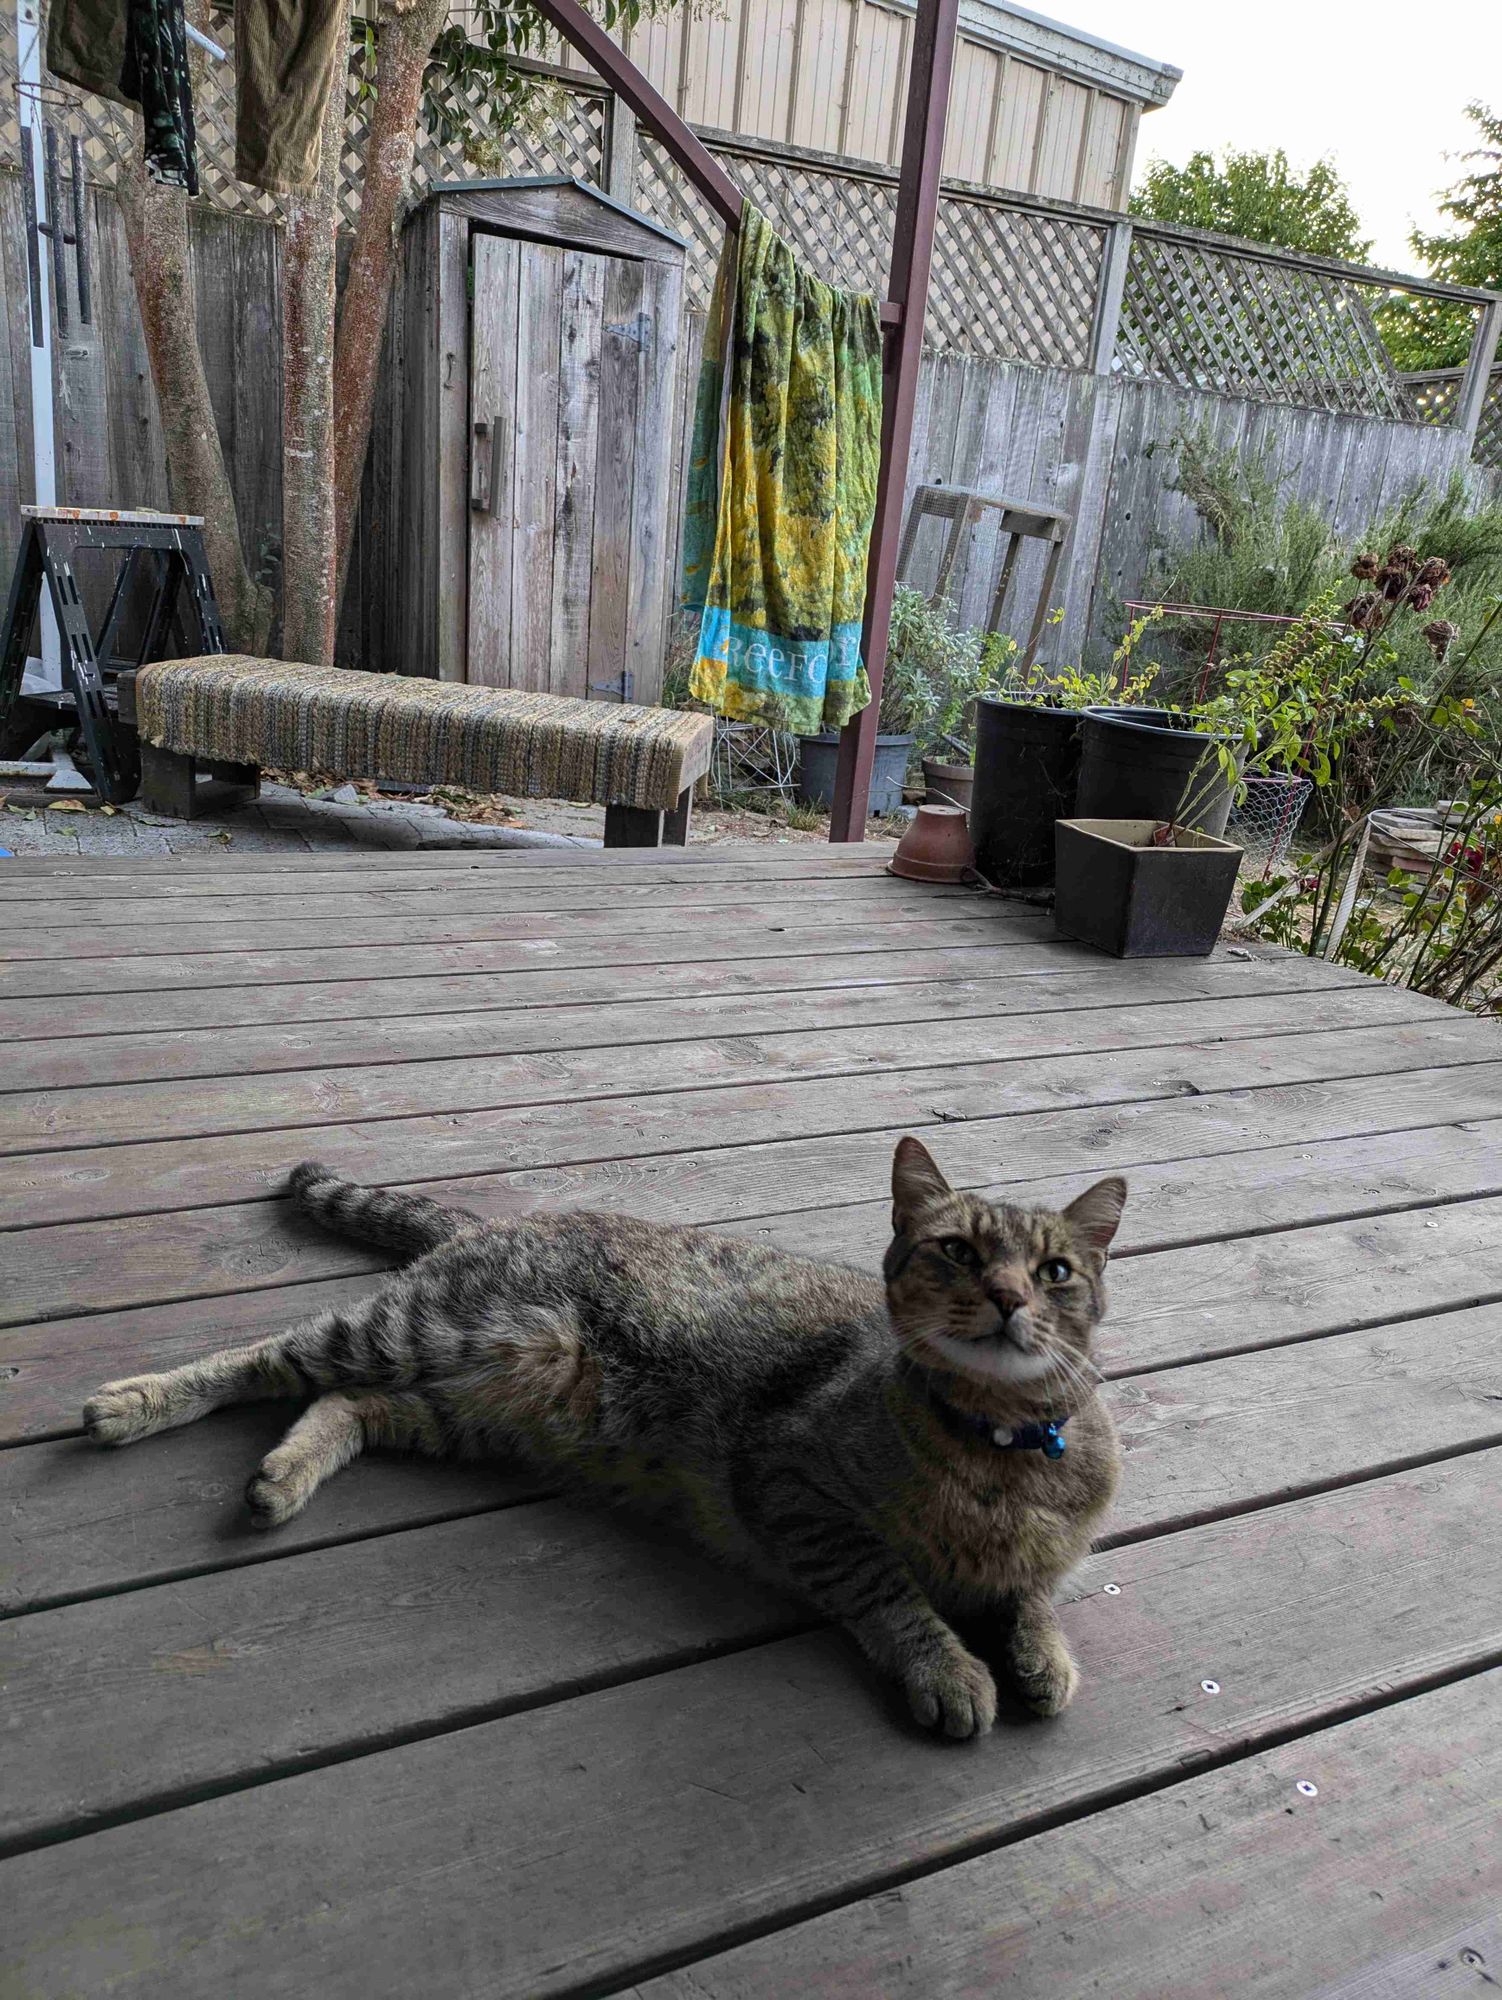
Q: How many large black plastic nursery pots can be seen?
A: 2